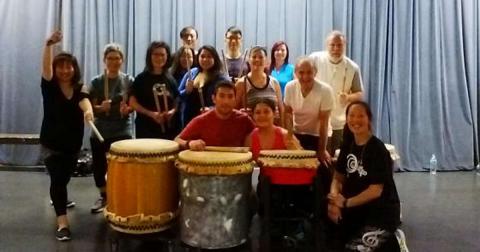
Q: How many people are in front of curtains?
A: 14